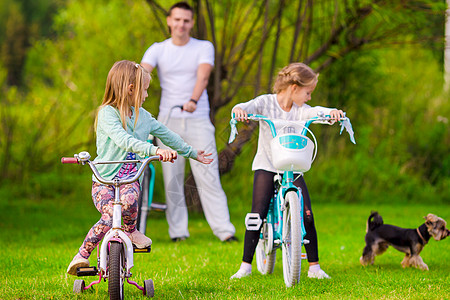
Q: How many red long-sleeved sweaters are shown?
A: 0